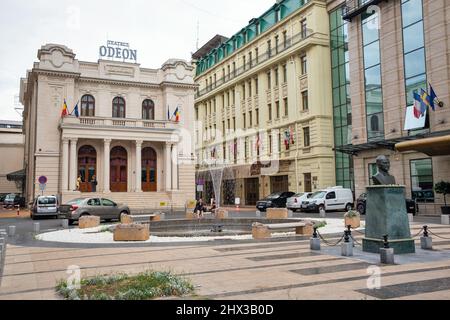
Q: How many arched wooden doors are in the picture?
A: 3